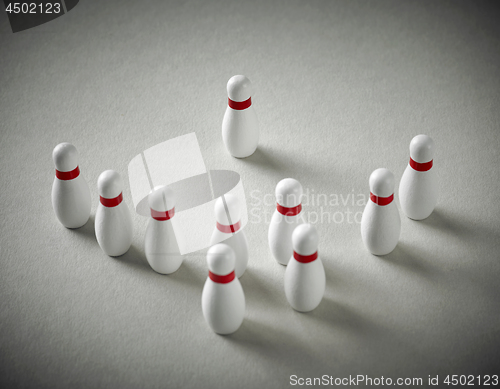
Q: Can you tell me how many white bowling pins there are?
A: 10